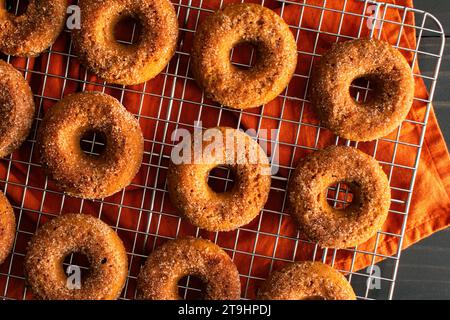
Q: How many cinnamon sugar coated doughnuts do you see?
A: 12